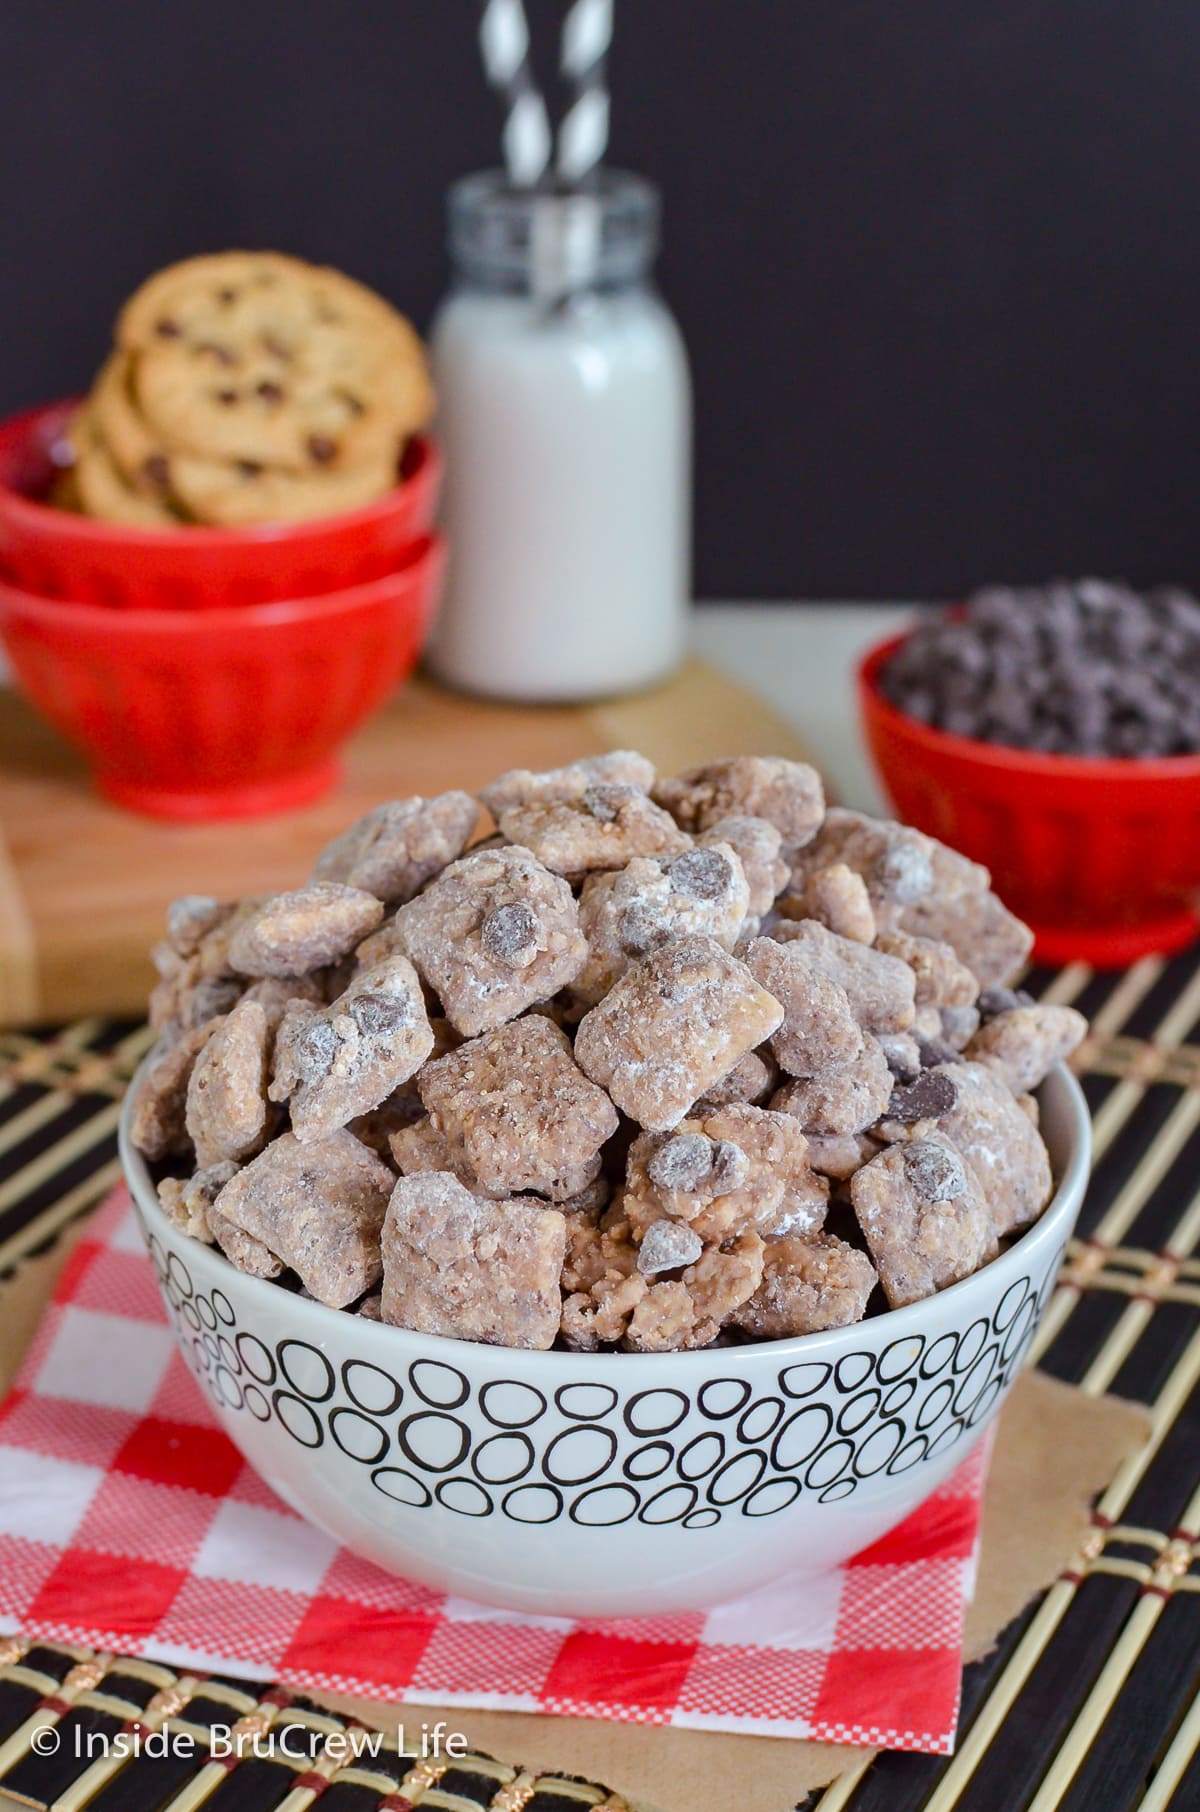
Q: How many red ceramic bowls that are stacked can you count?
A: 2